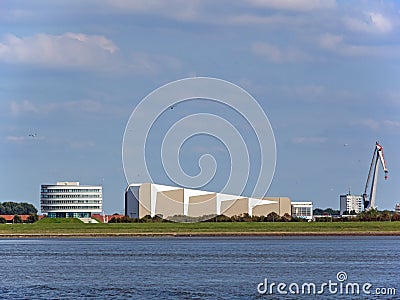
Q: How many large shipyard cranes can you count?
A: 1